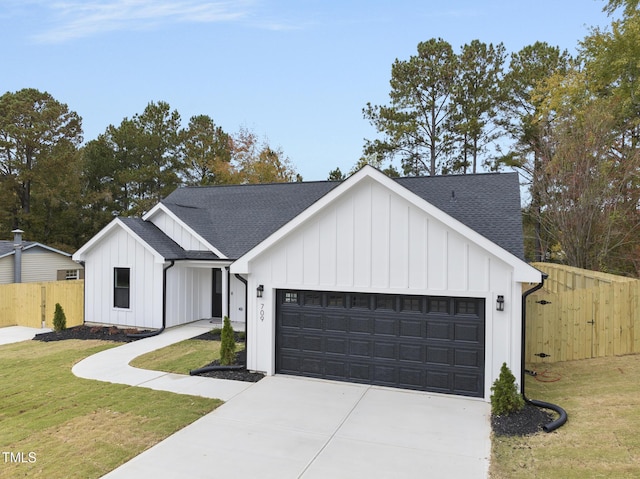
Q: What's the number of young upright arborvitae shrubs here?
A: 3